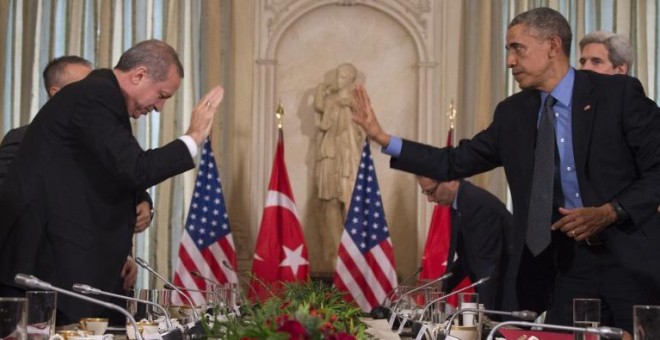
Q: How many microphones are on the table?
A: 11